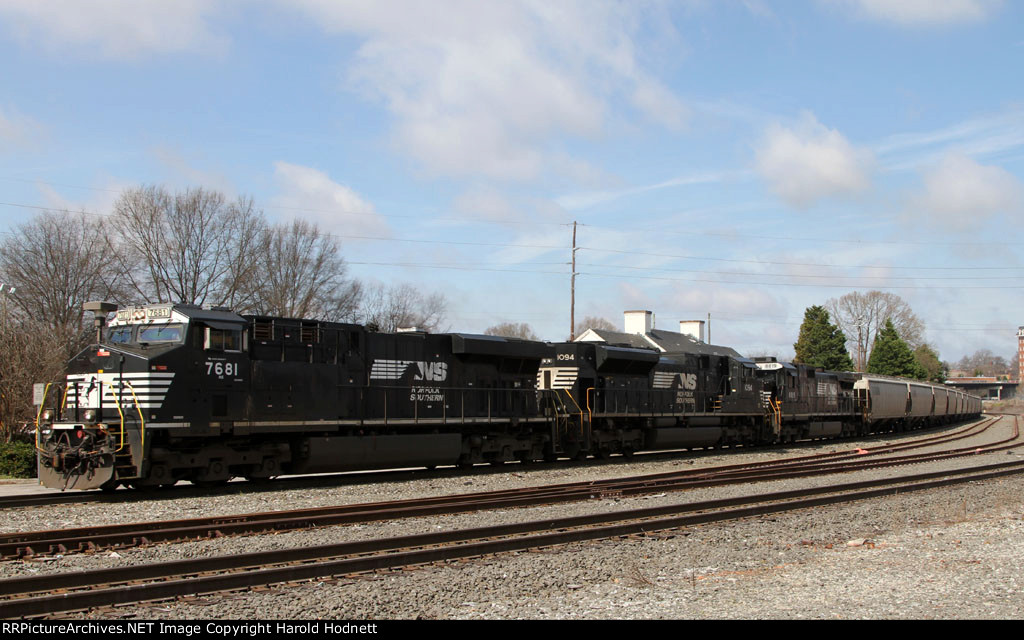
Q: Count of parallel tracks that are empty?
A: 2